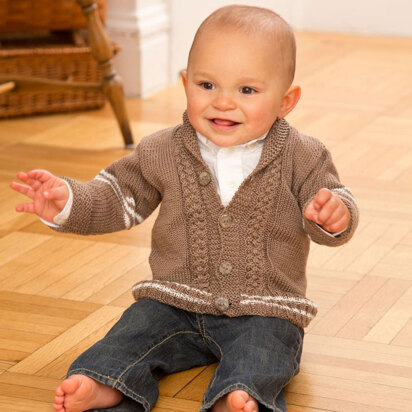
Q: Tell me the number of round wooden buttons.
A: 4